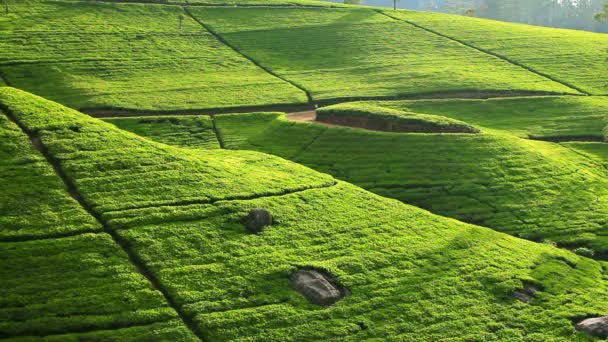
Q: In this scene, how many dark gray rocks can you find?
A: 4